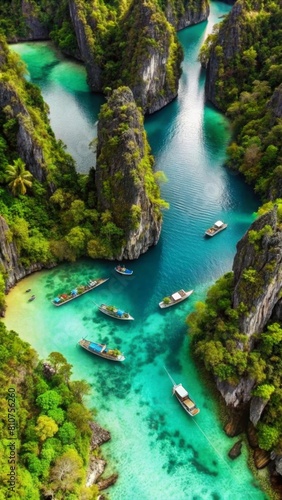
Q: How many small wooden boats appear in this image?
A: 7